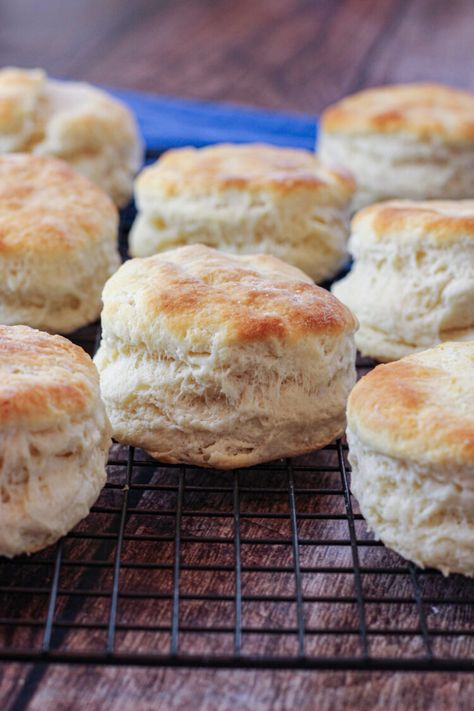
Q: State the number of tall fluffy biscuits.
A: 8